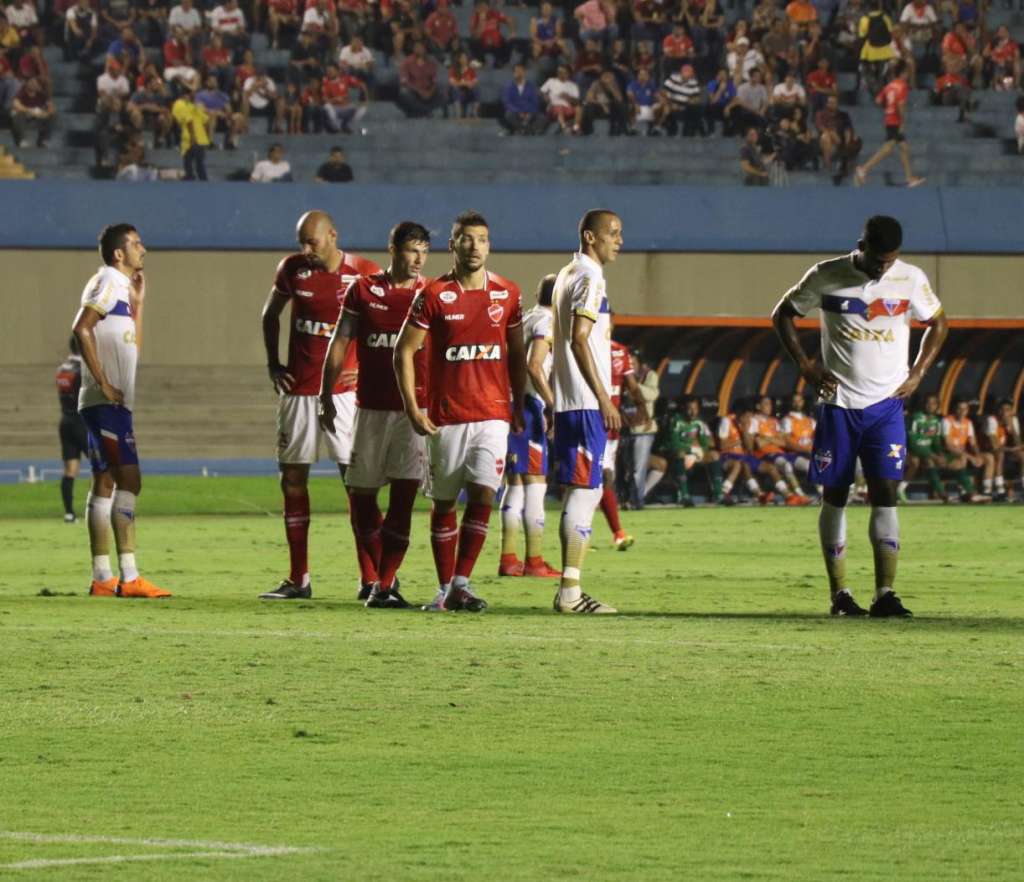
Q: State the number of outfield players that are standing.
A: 8